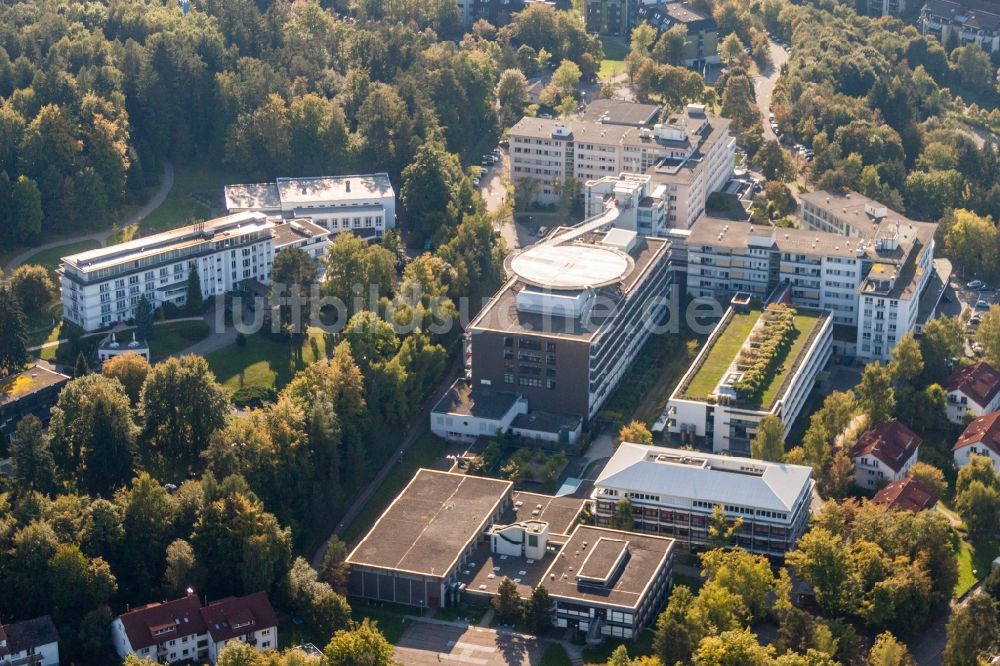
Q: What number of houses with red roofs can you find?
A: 6